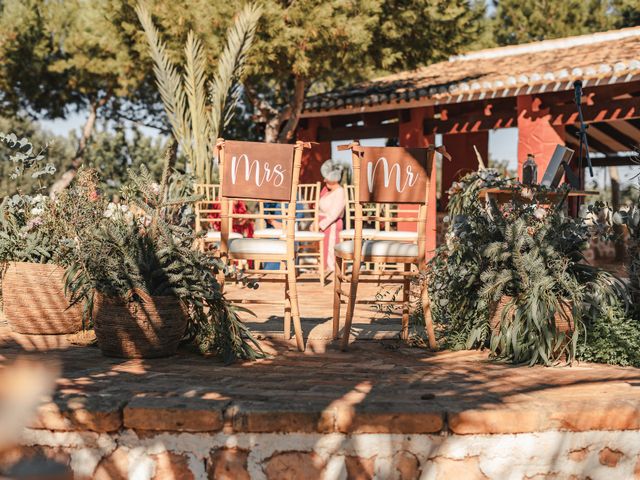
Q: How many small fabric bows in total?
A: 4